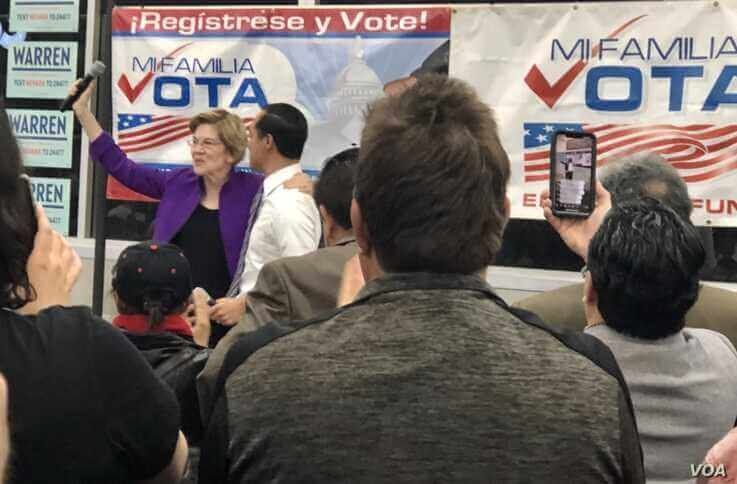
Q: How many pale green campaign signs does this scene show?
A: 4